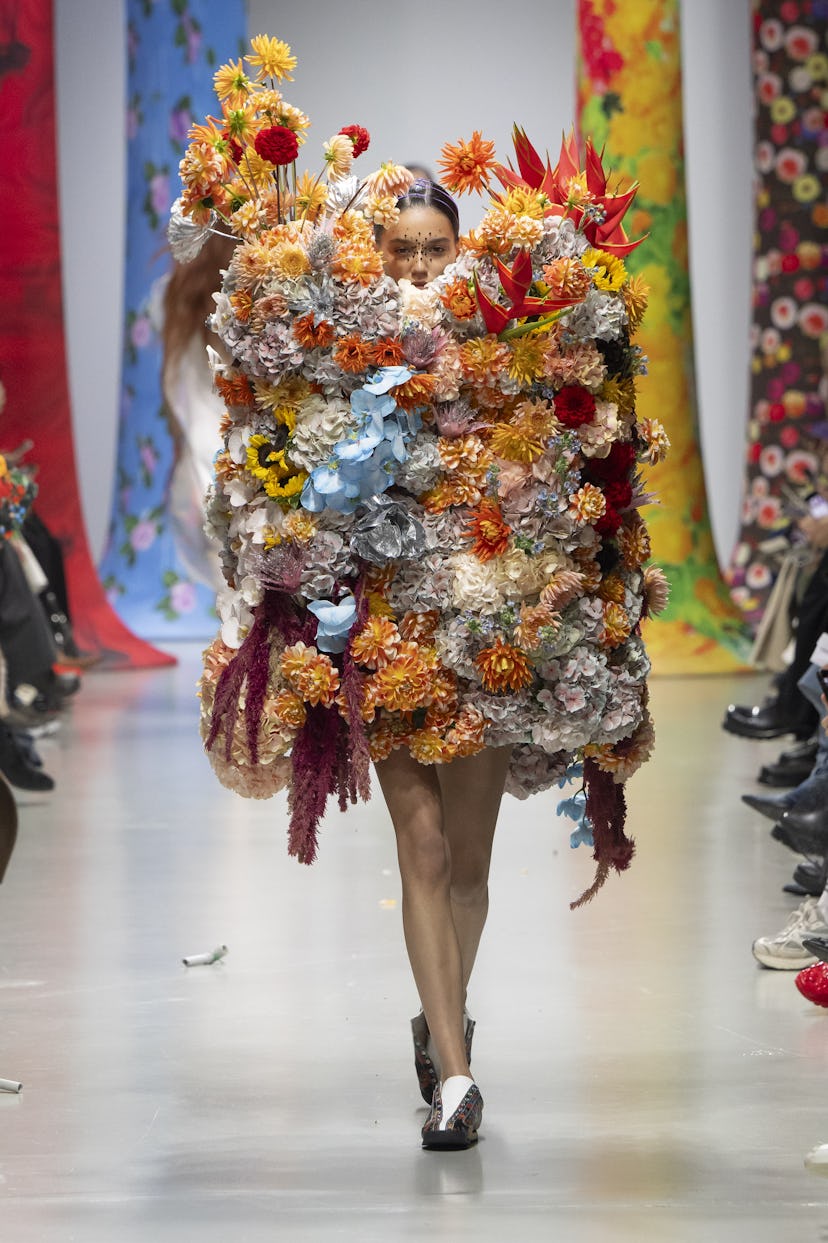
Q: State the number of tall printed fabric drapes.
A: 4